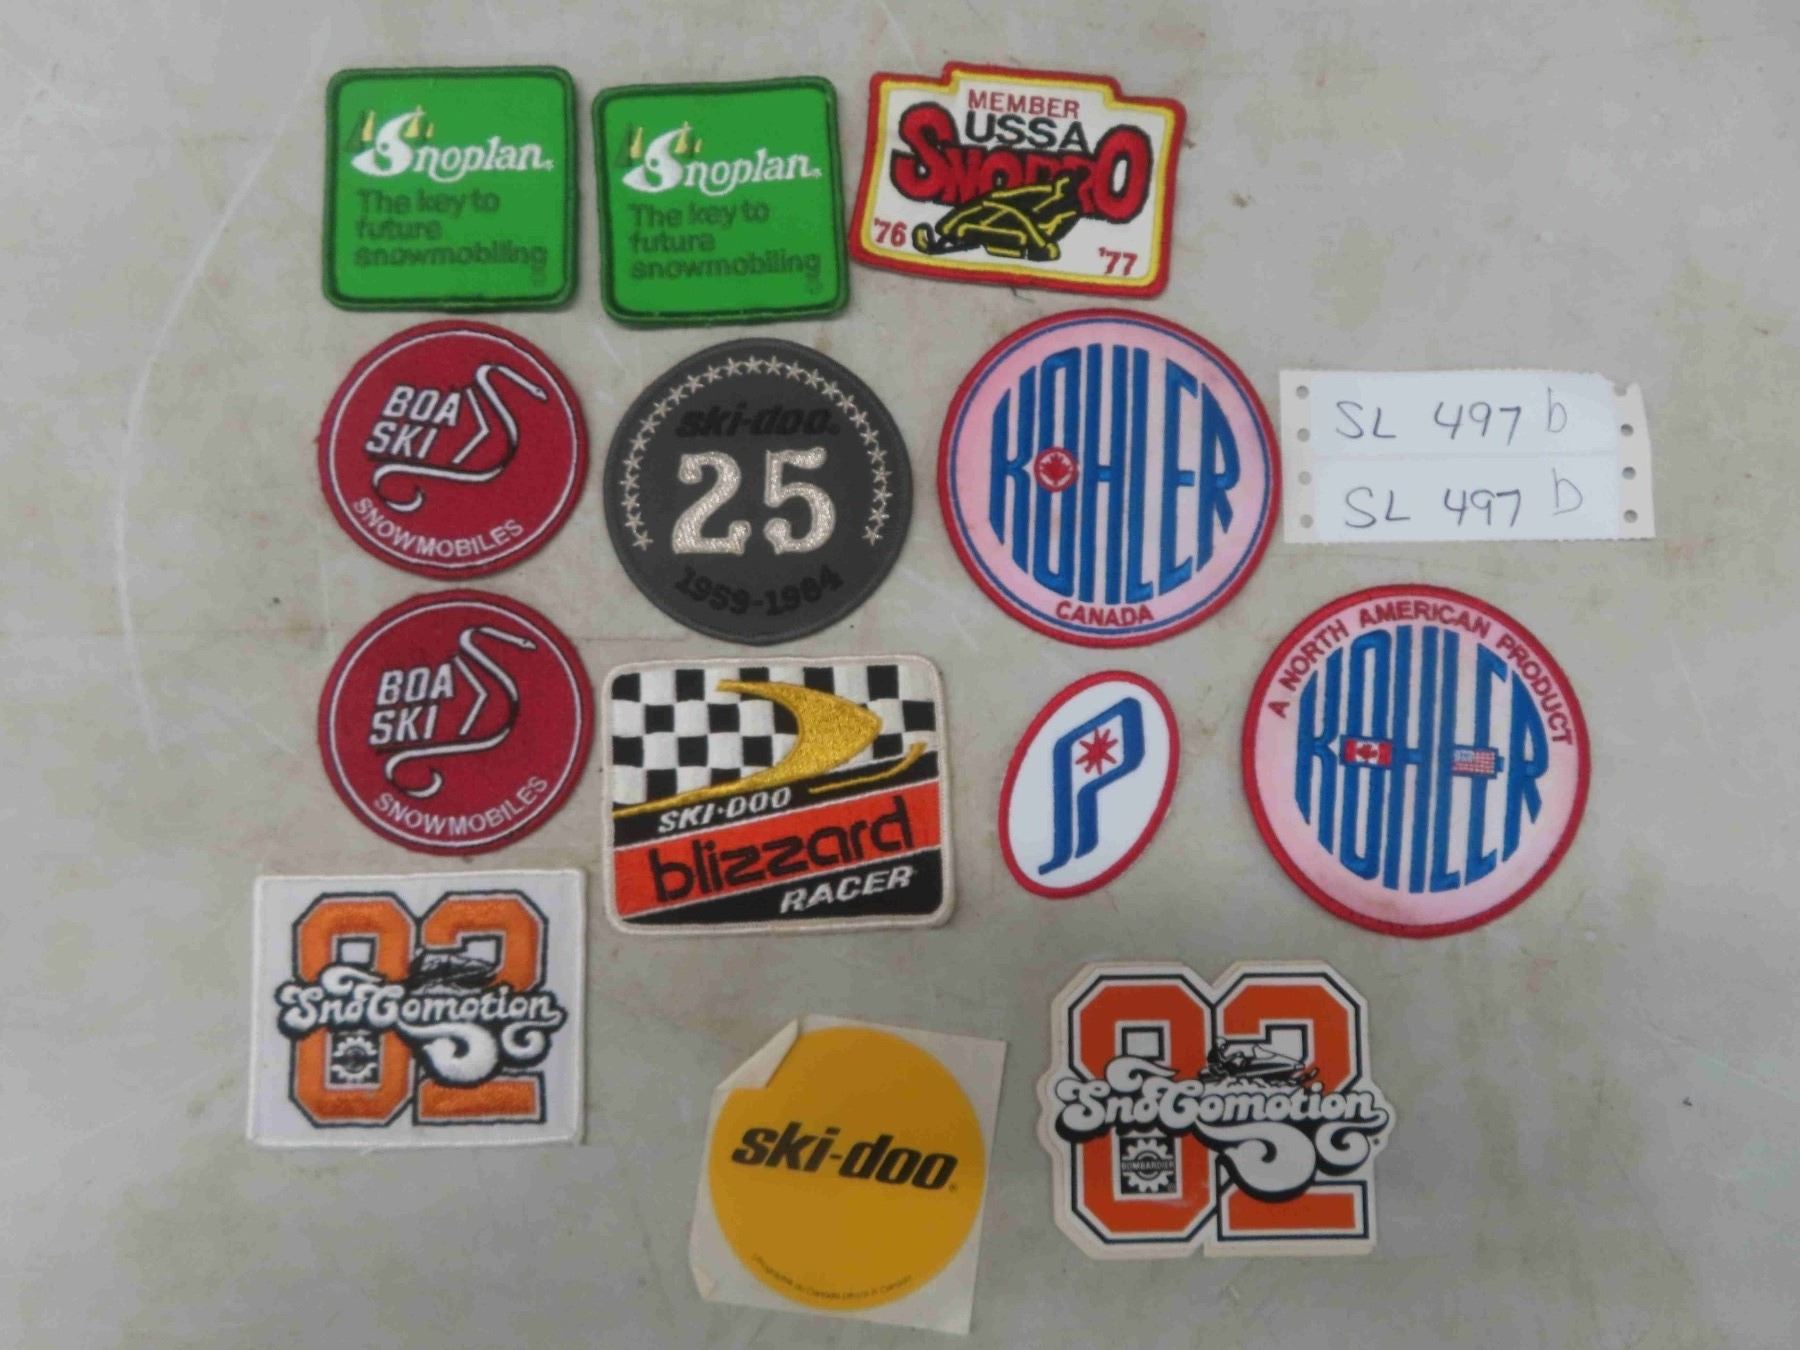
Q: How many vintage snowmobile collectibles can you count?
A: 13